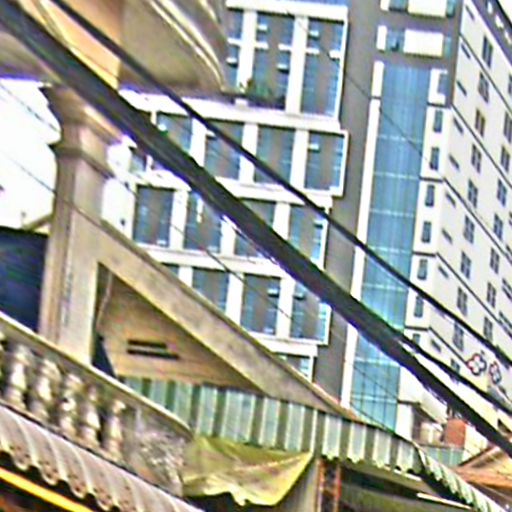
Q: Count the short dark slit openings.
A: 2